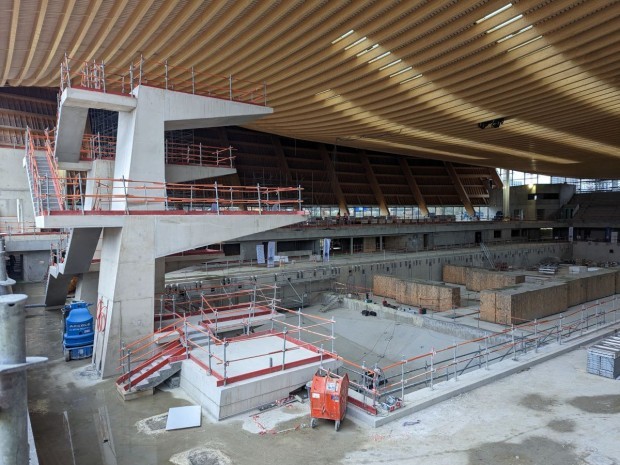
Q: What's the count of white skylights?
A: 11